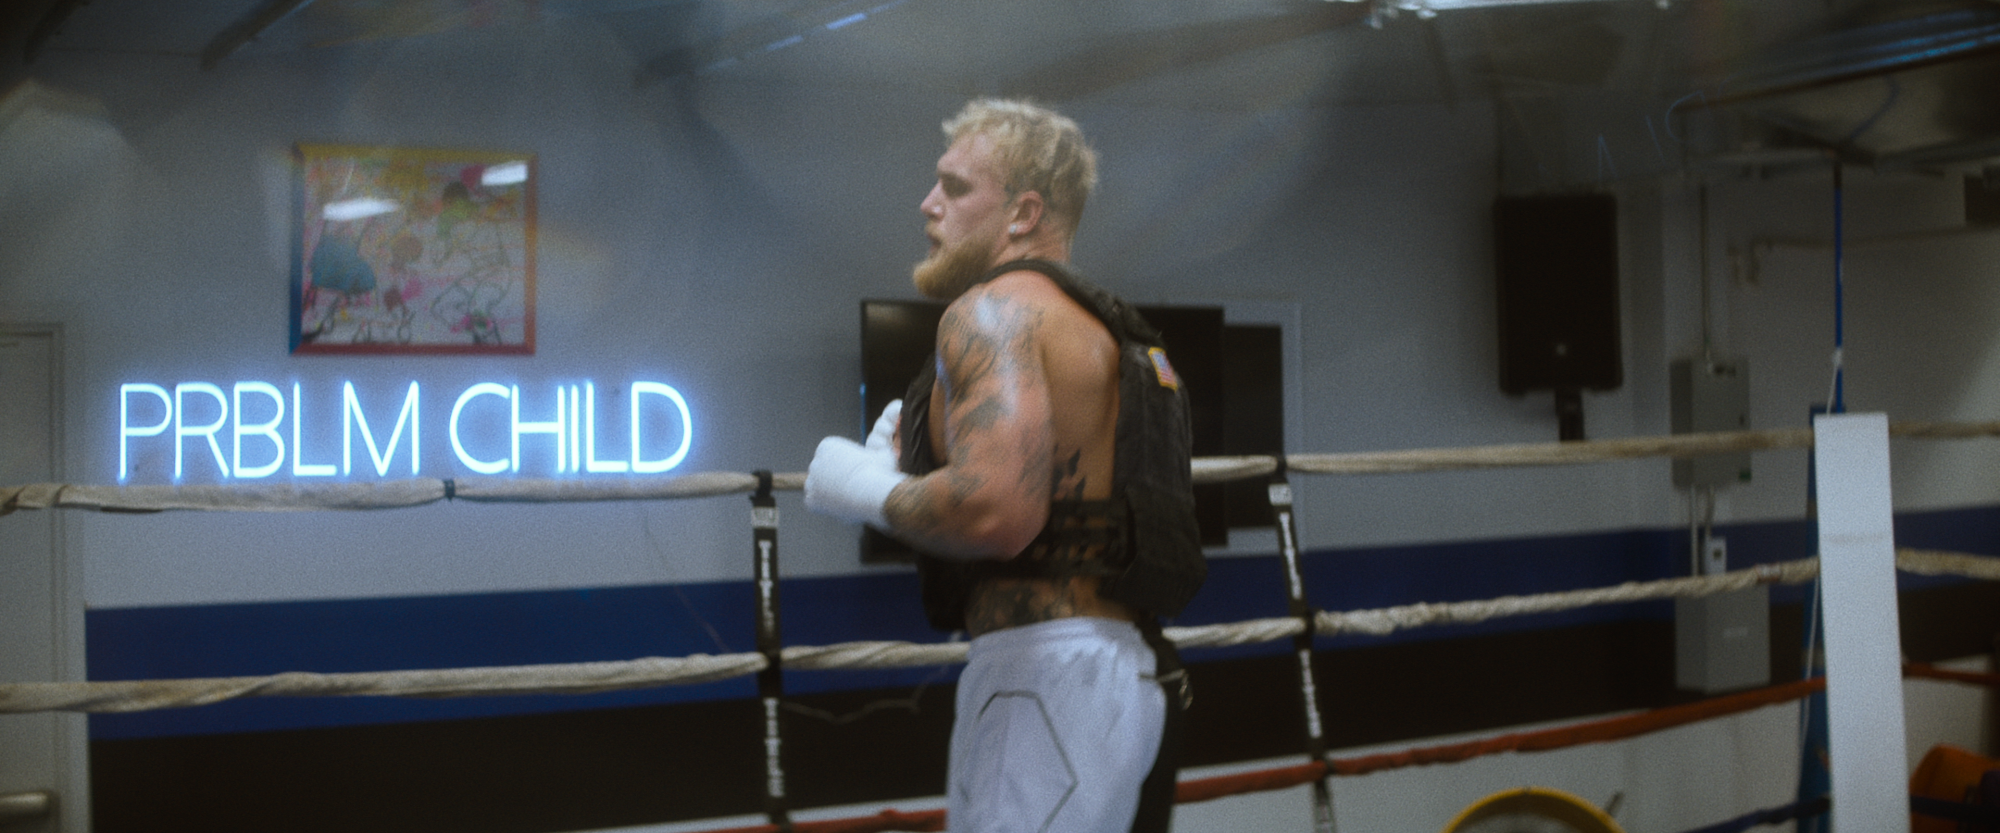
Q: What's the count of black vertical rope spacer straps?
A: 2